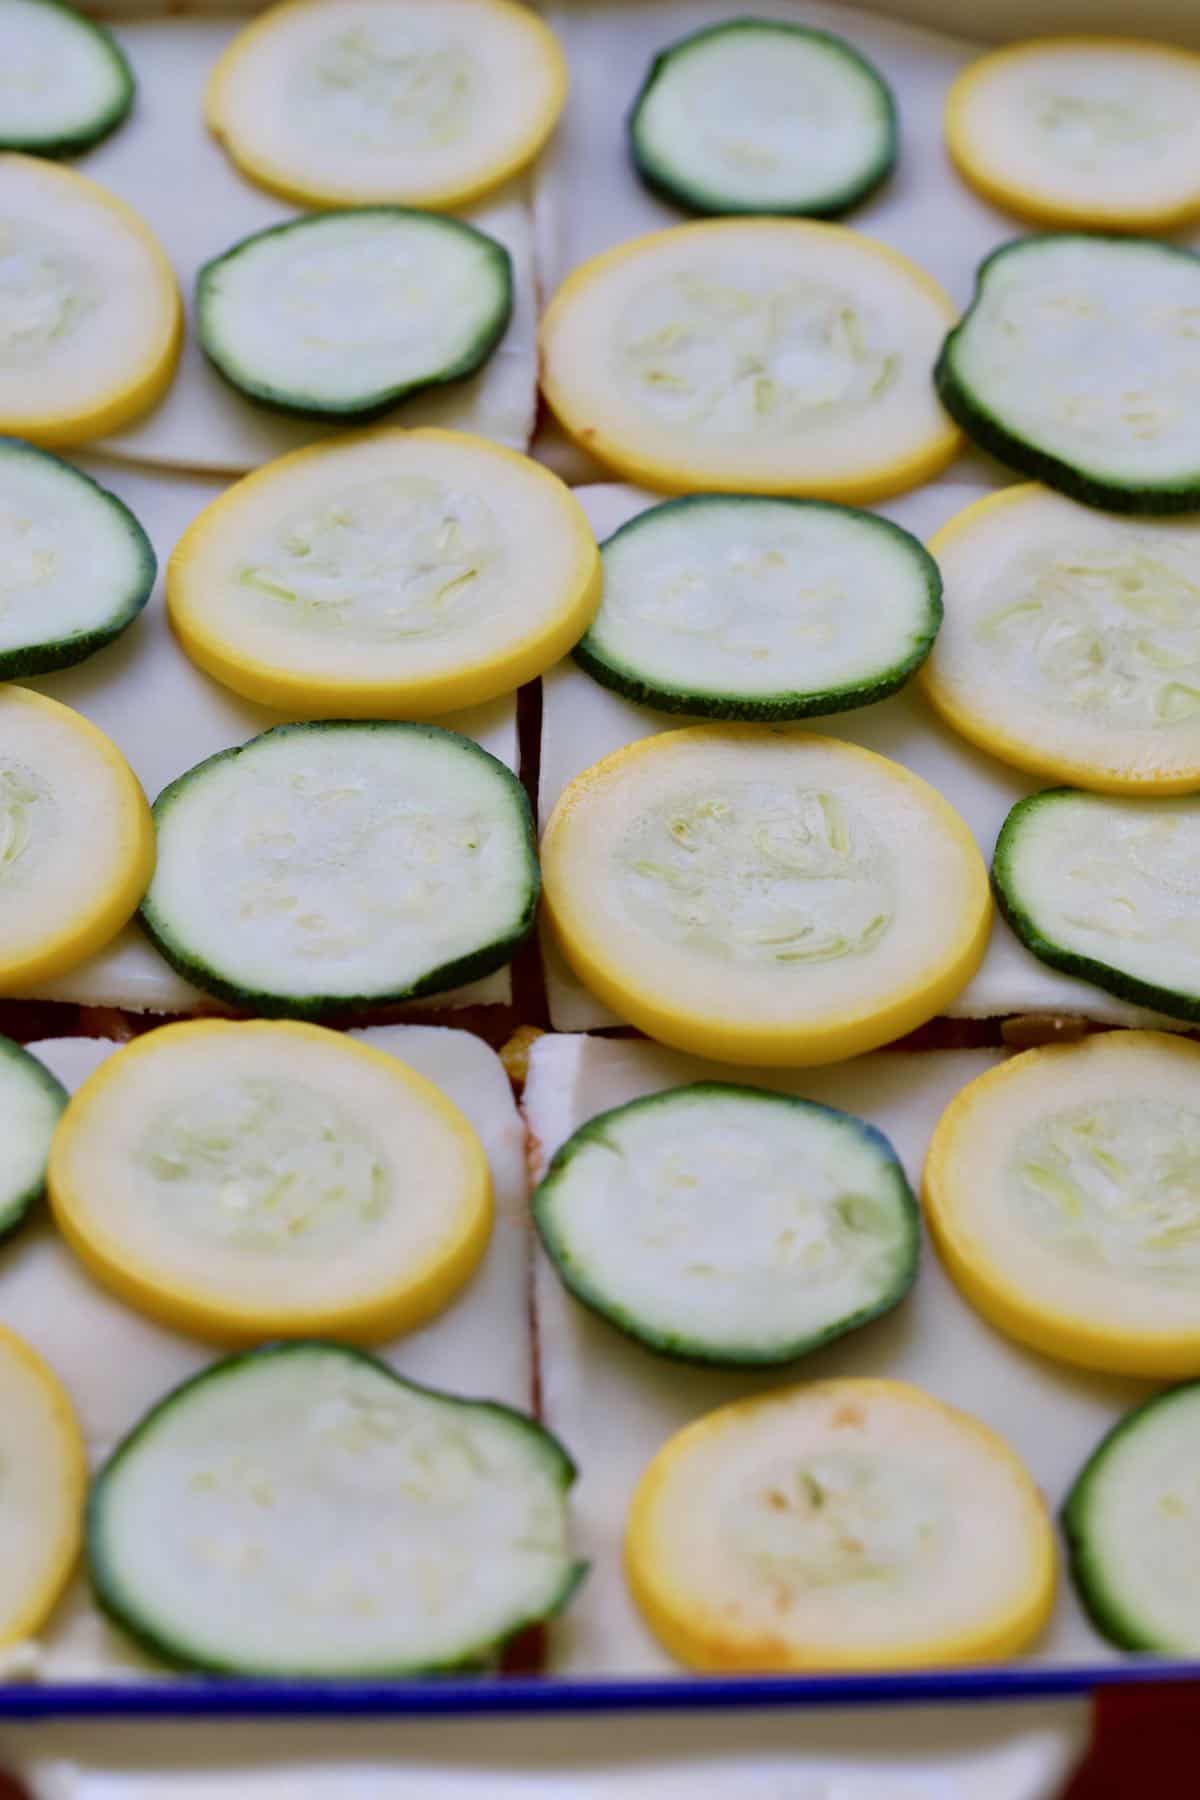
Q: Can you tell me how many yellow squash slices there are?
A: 12